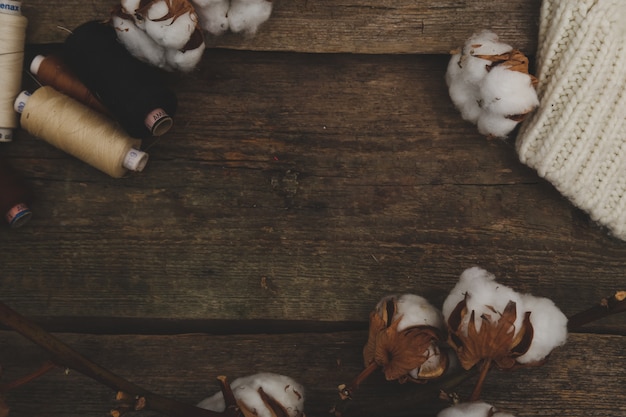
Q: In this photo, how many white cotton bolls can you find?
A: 7